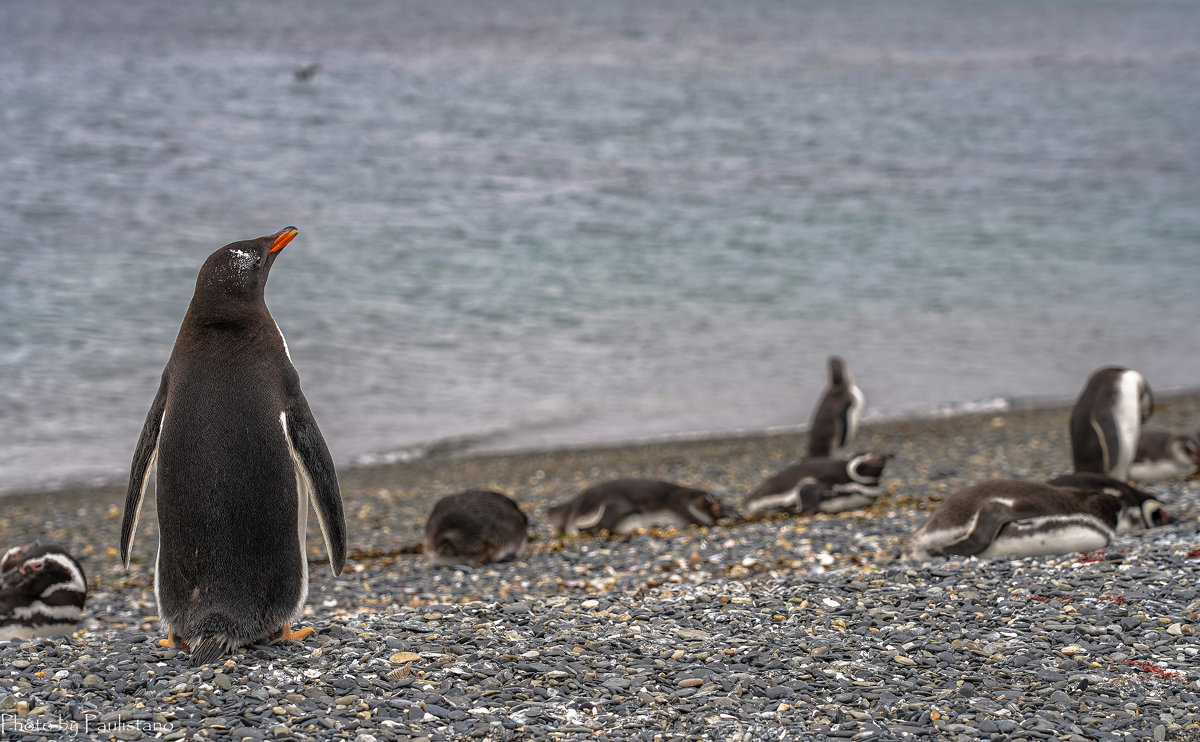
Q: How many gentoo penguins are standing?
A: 1